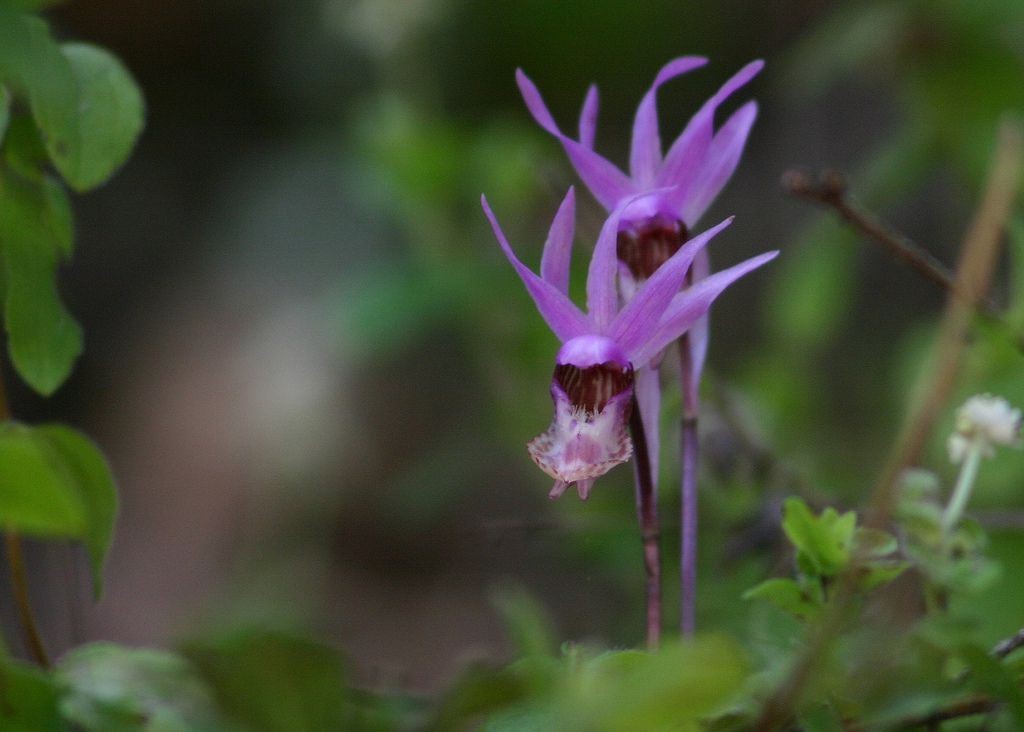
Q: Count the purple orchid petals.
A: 10